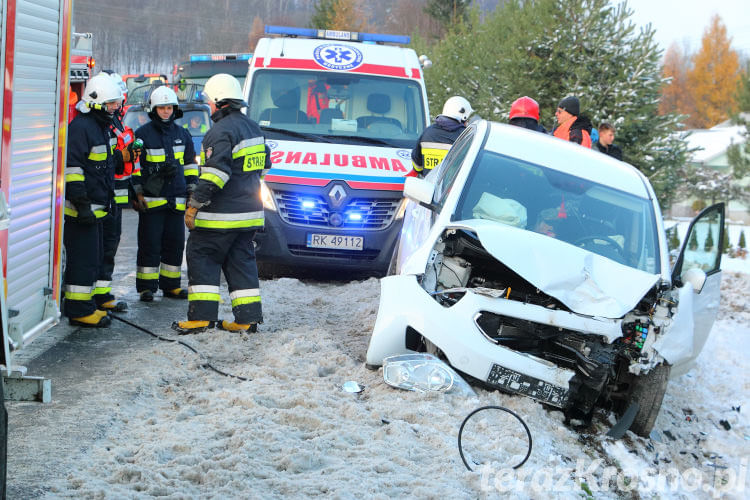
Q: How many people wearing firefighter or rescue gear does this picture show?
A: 6